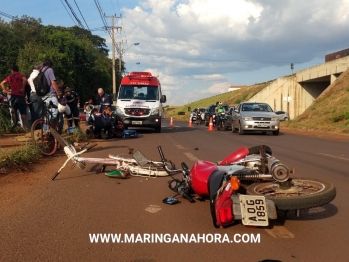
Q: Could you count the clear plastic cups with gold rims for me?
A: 0